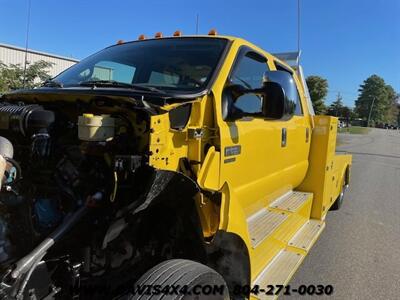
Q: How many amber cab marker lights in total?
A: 5